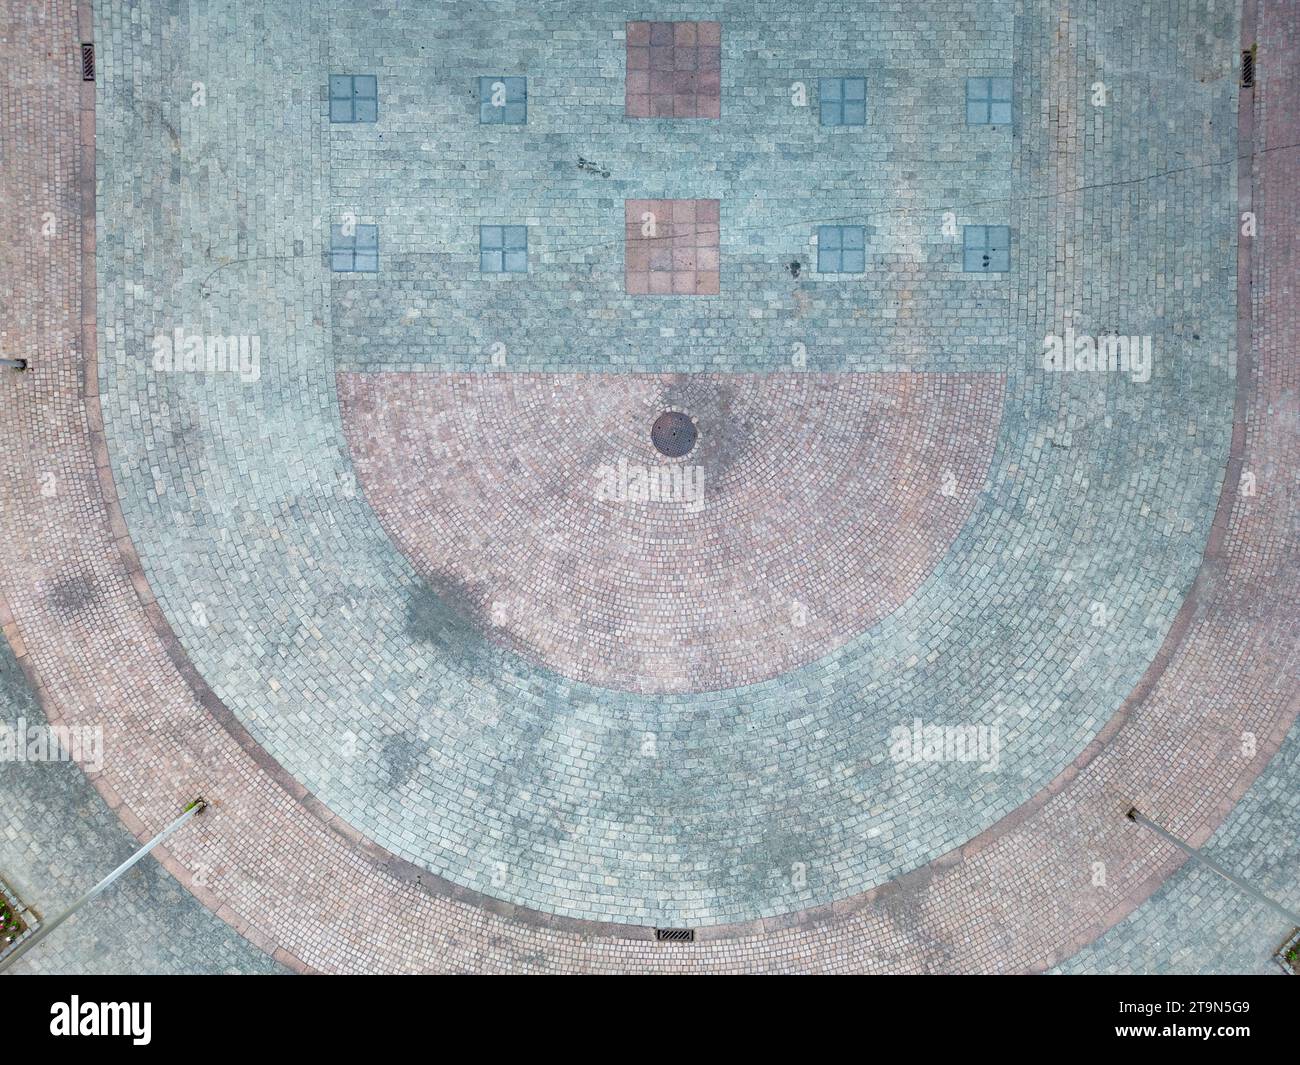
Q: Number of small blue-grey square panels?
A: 8